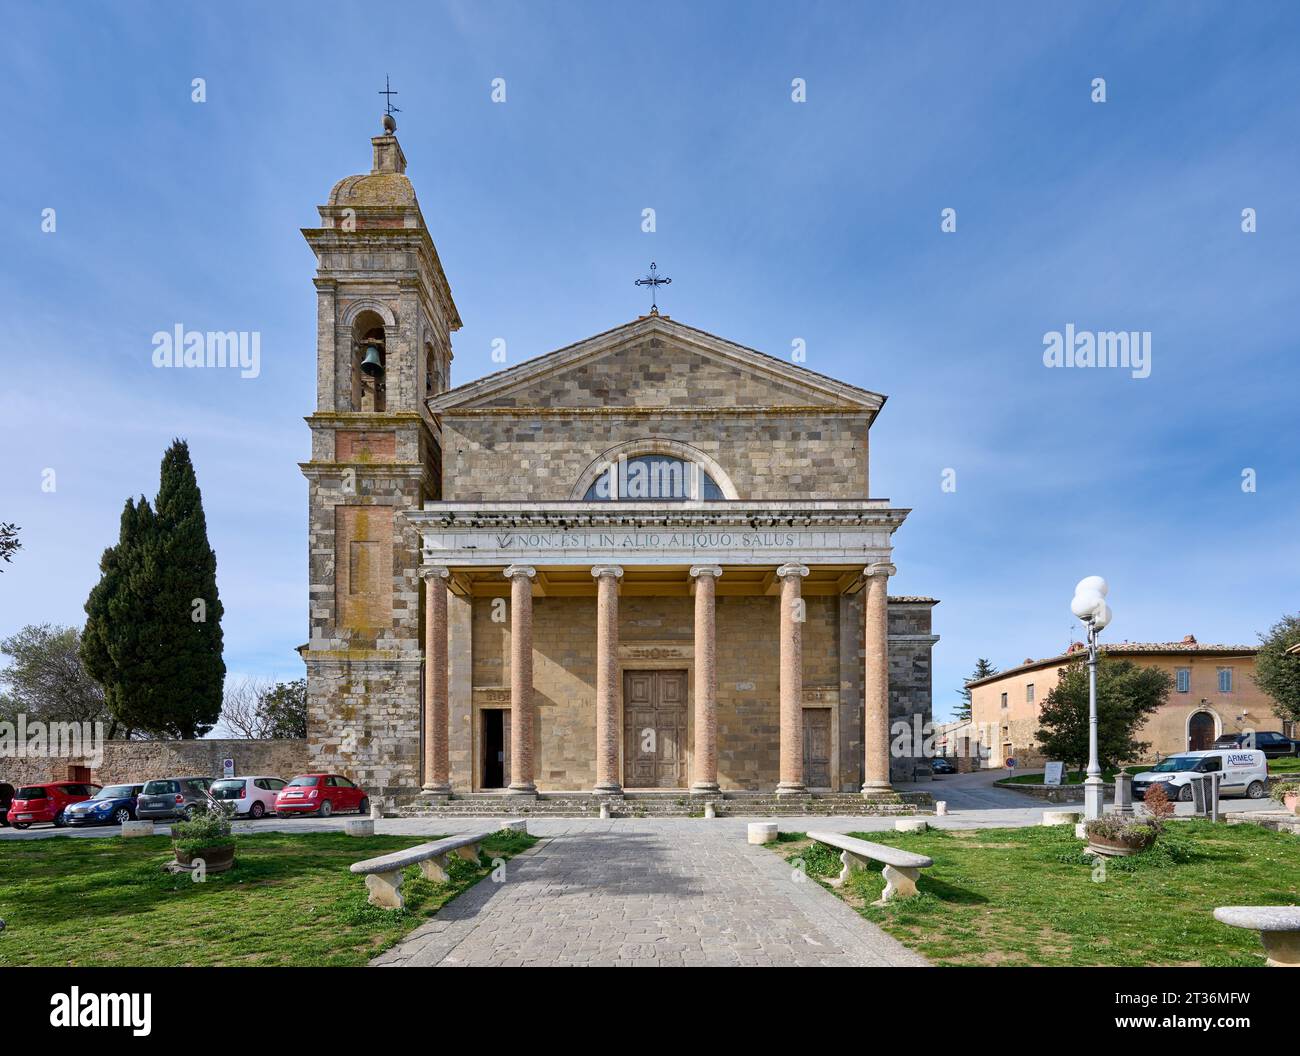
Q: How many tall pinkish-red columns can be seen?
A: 6